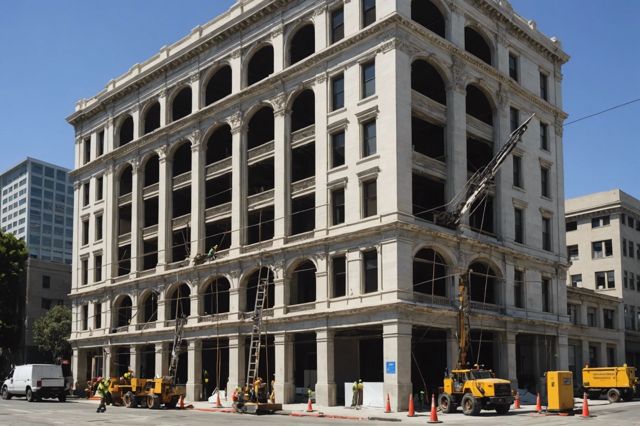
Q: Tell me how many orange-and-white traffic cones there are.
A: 9